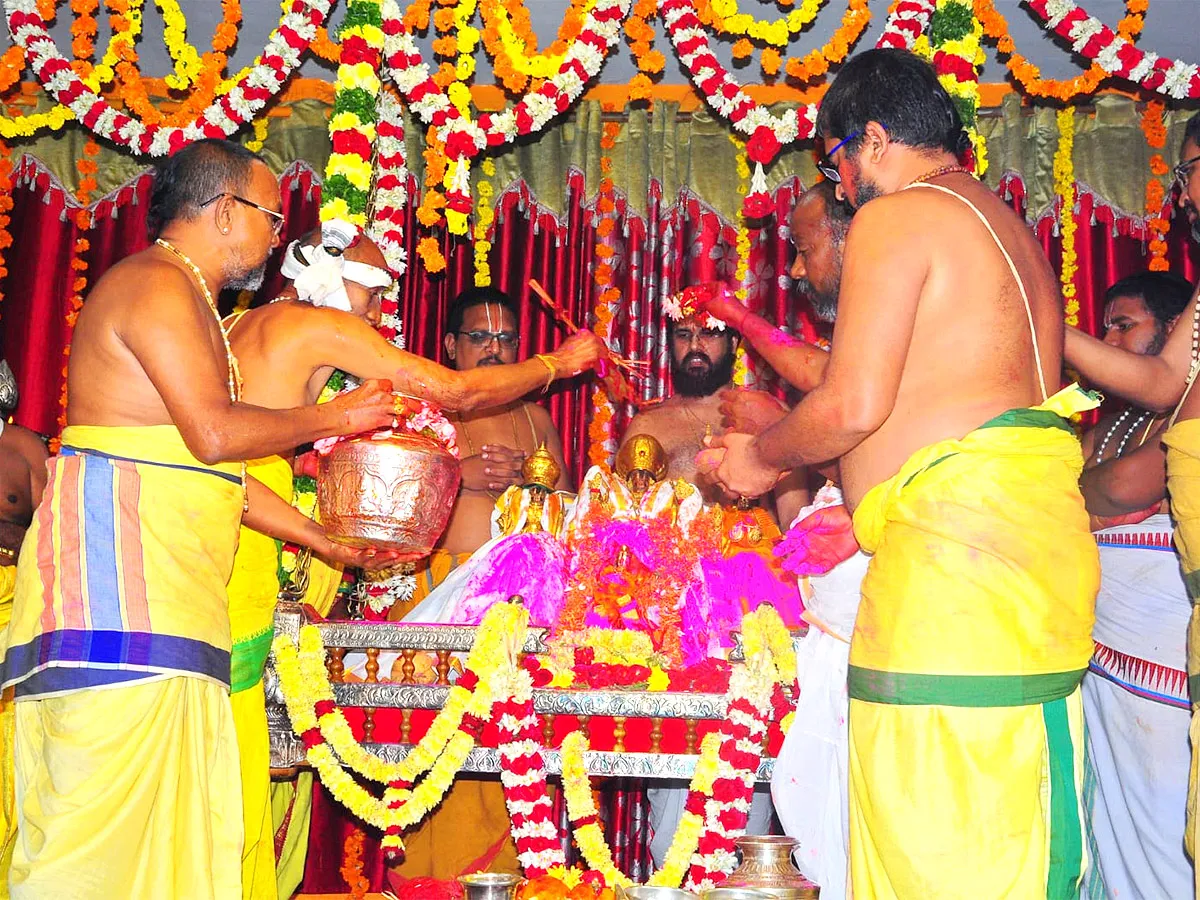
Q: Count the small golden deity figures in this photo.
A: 3